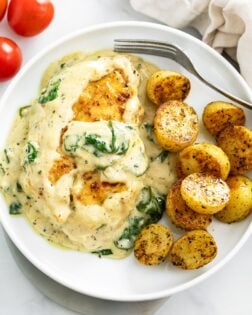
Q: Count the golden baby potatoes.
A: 10